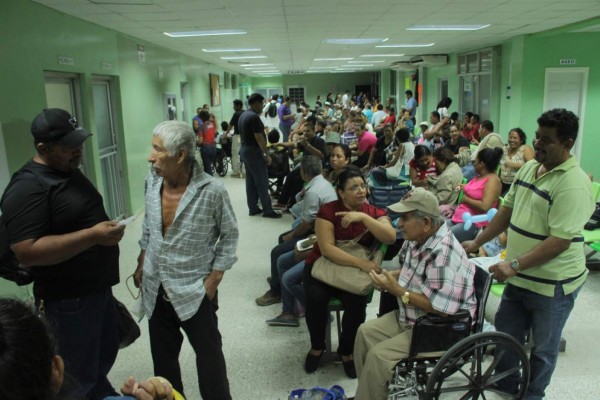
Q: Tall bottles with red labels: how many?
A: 0